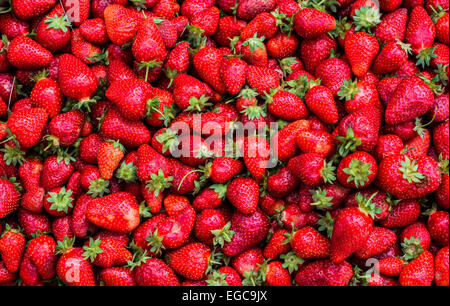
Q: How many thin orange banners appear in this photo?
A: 0